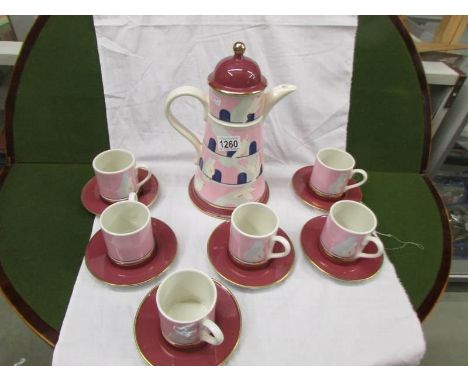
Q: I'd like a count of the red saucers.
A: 6